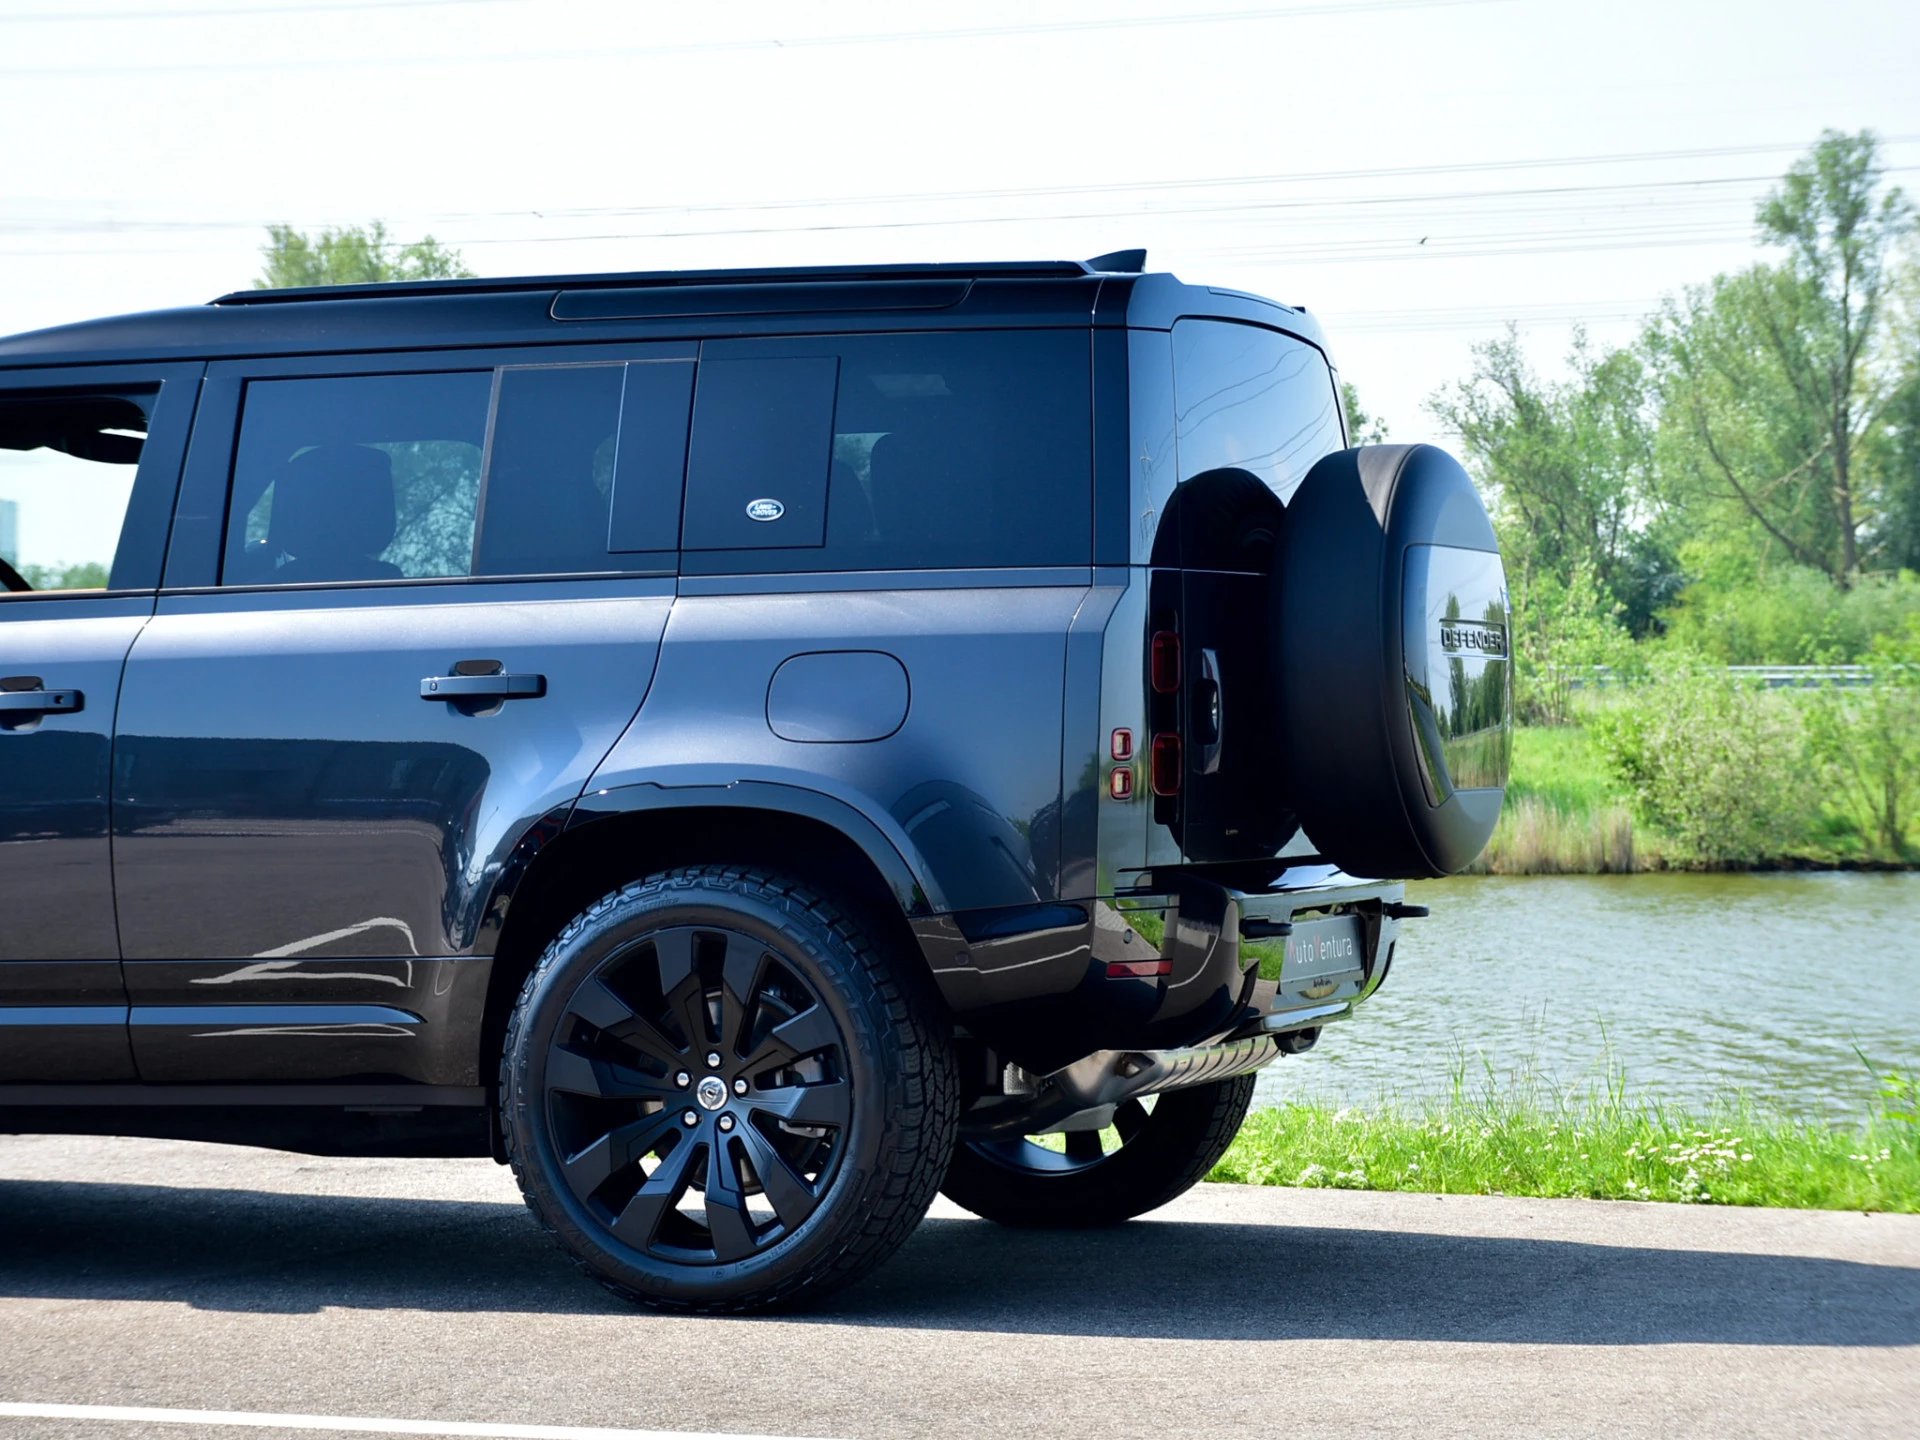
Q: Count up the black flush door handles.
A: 2